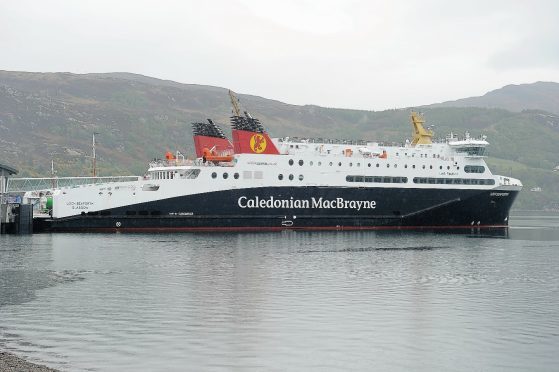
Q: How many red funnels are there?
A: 2